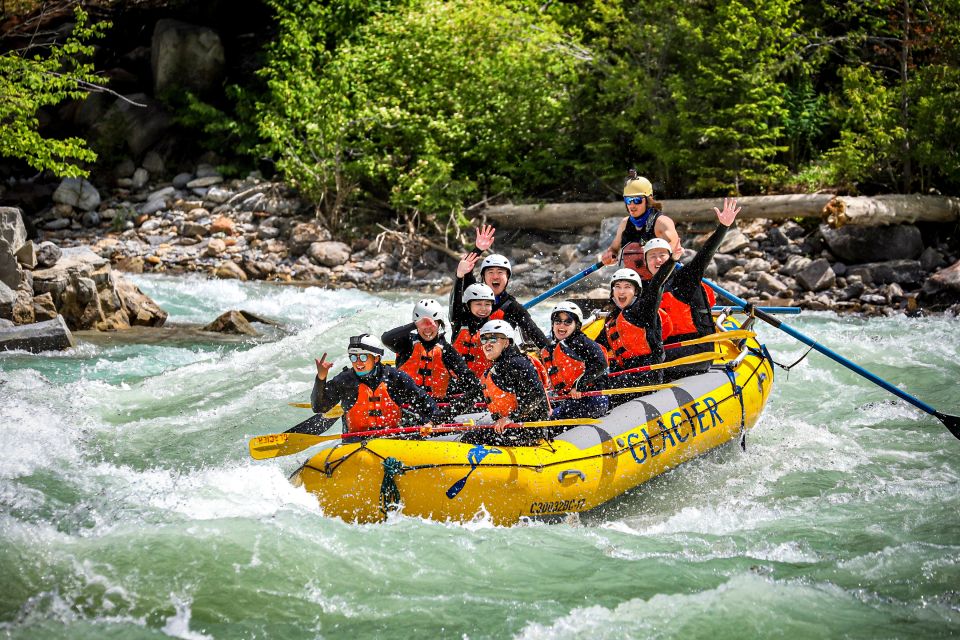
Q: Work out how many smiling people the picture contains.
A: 8